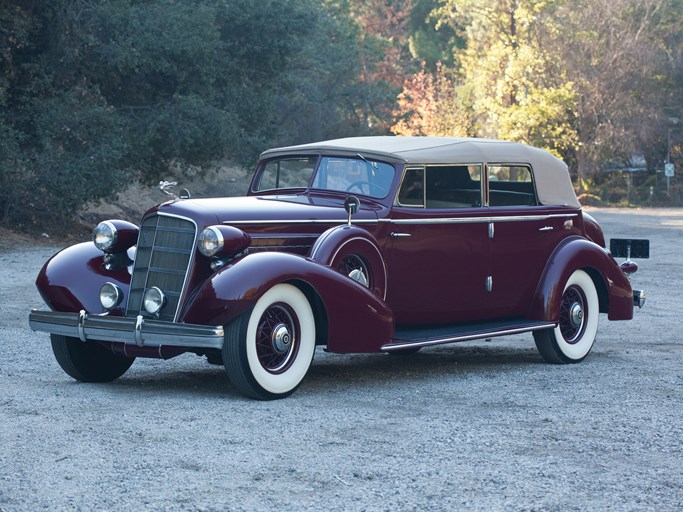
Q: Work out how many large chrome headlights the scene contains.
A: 2